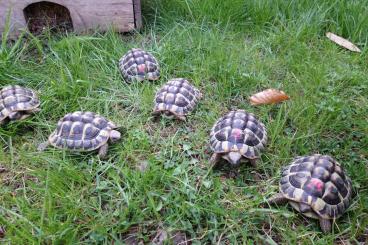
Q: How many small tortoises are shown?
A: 6